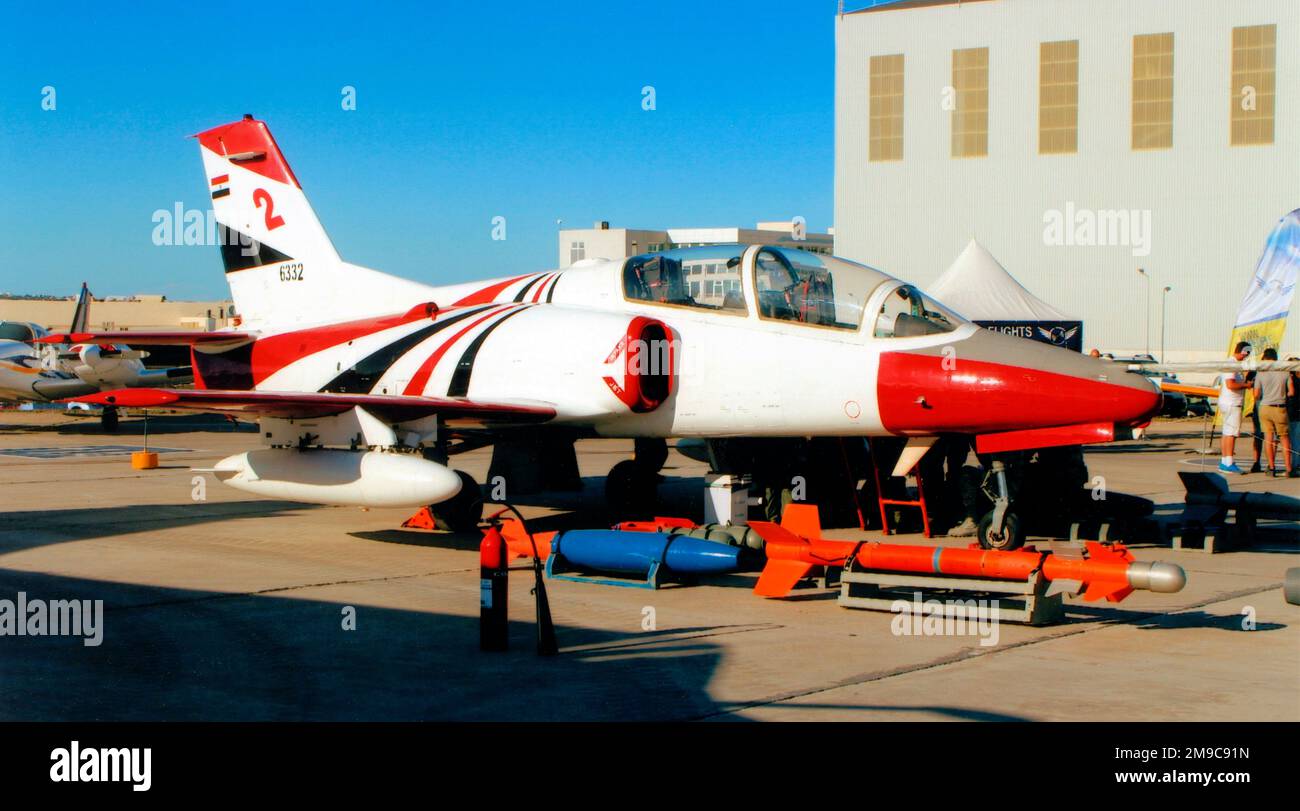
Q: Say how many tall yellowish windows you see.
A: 5